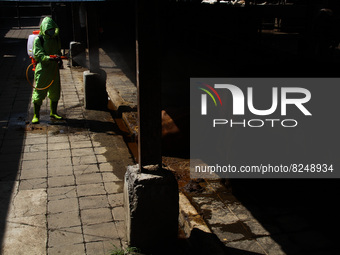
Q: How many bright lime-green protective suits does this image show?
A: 1